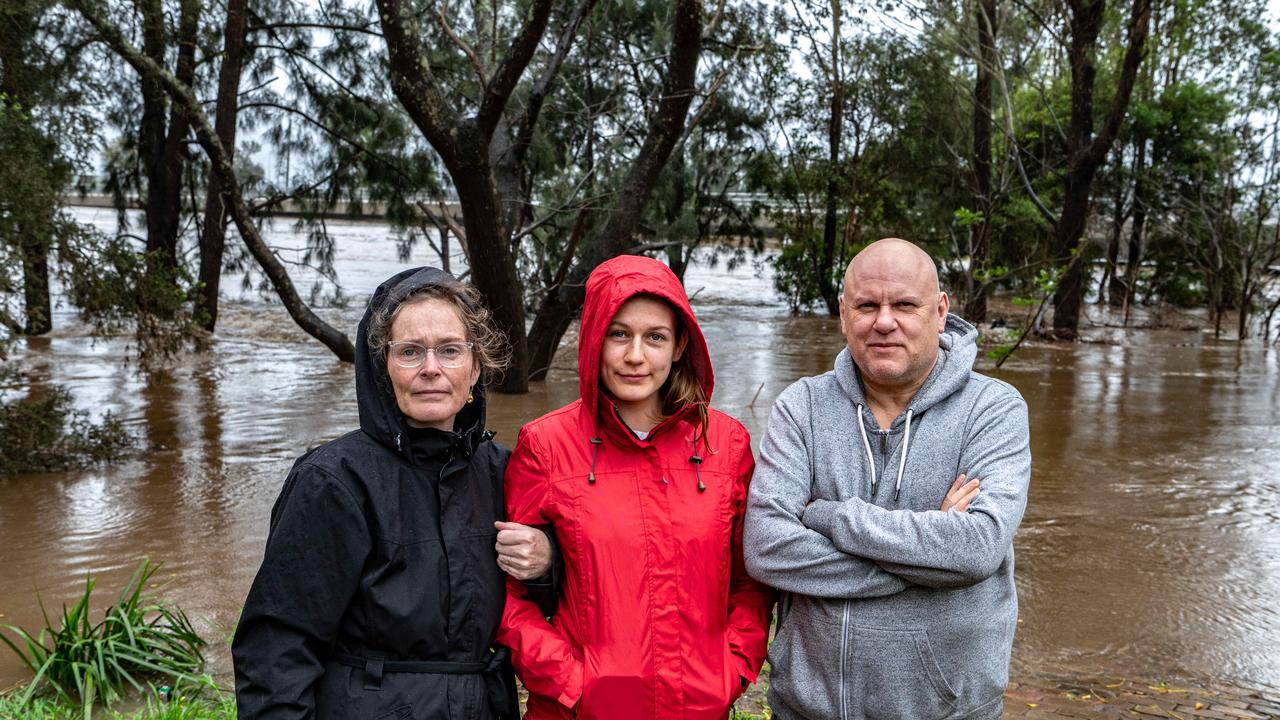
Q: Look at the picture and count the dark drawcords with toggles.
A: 2